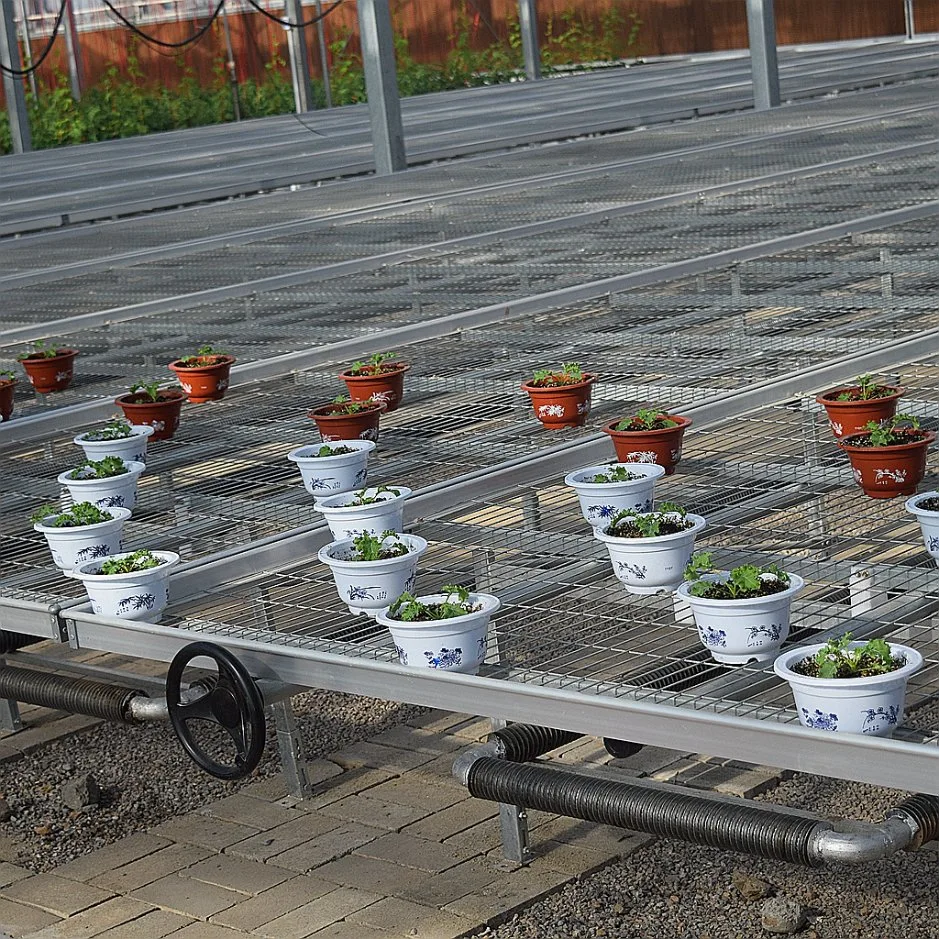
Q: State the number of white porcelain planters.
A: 13